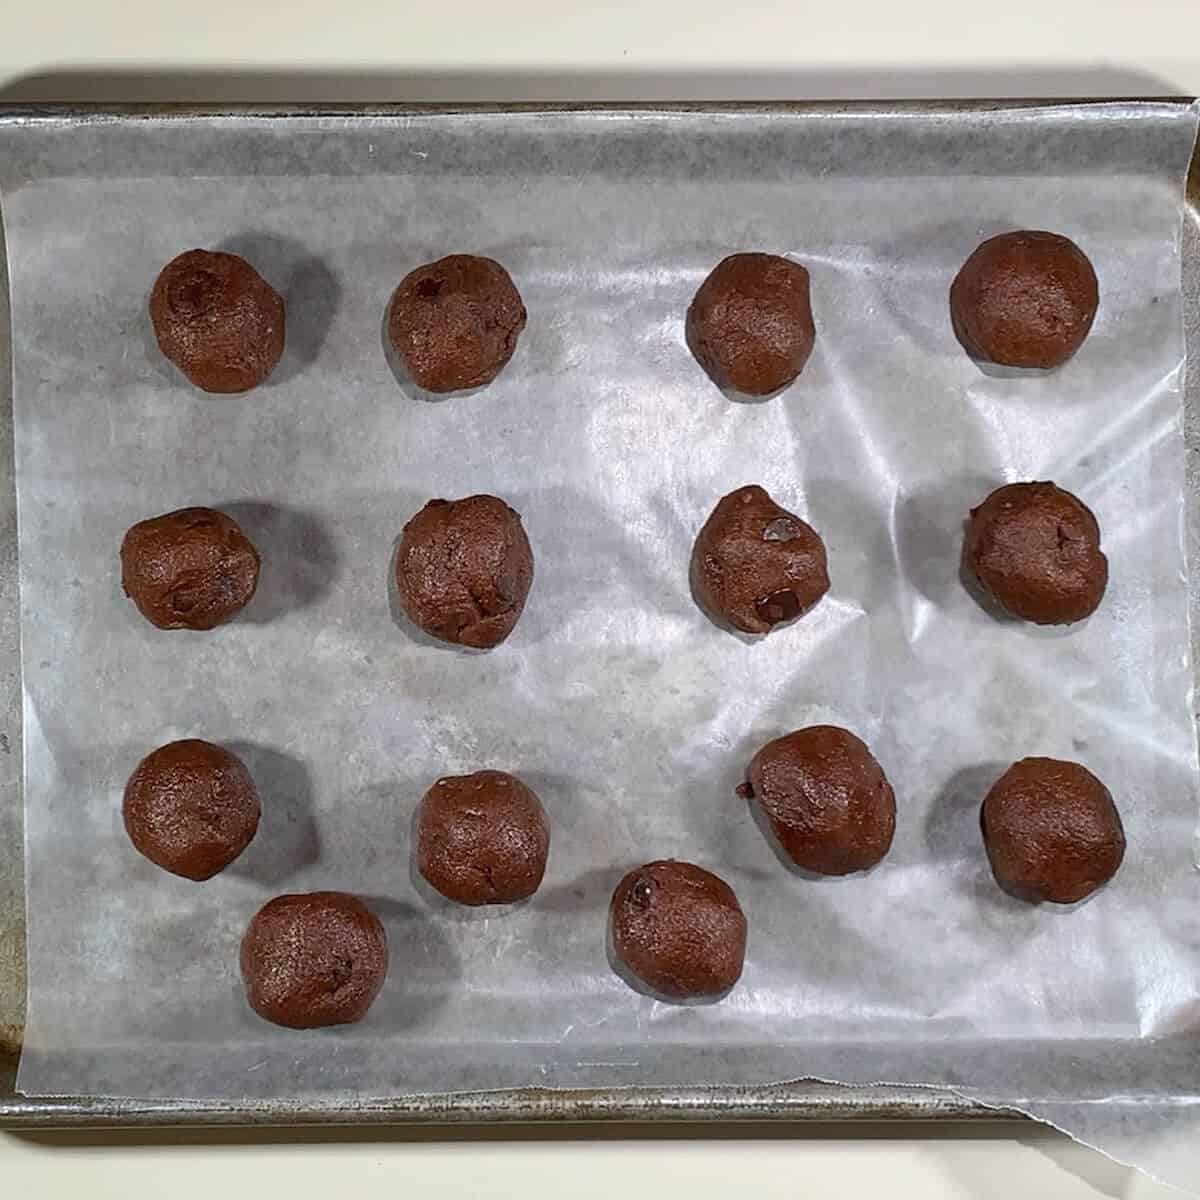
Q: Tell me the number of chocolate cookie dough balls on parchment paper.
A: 14